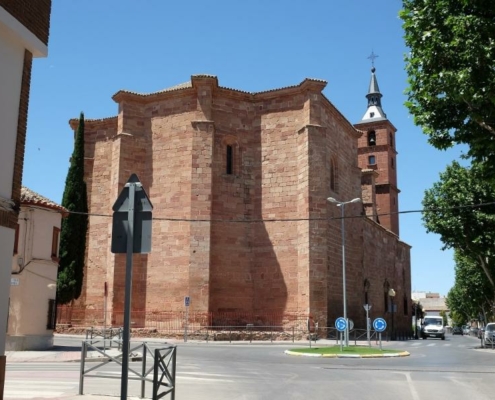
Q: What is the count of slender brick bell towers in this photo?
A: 1